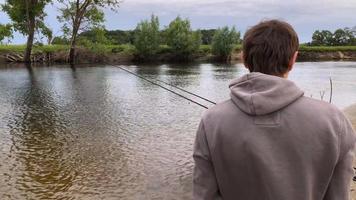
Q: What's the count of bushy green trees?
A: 3